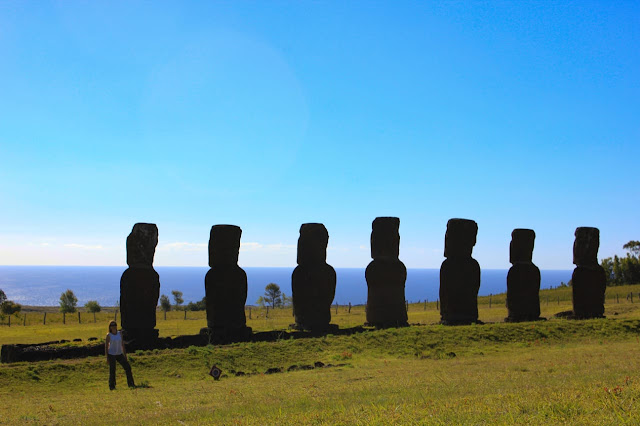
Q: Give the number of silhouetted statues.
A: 7